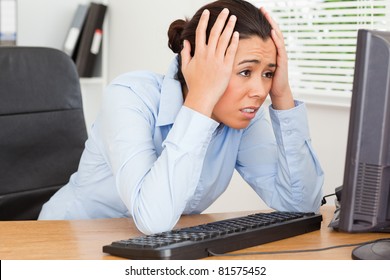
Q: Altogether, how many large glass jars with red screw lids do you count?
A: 0